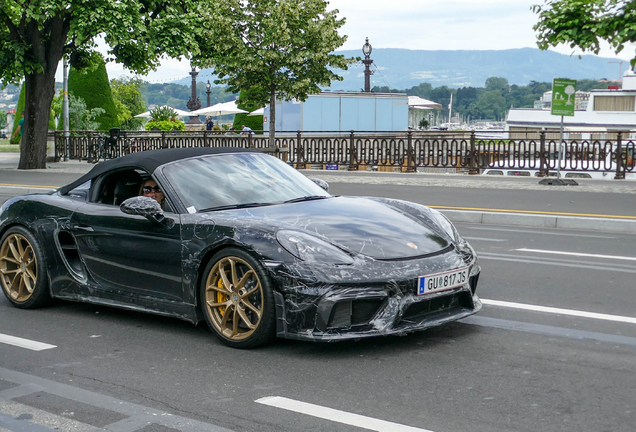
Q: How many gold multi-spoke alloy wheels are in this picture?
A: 2